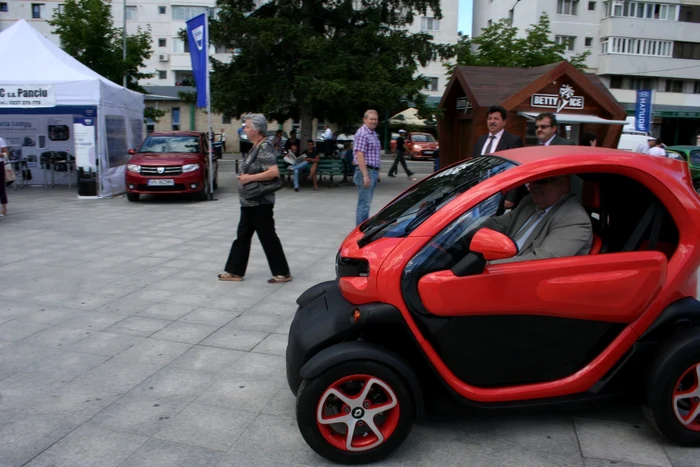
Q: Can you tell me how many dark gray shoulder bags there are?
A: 1